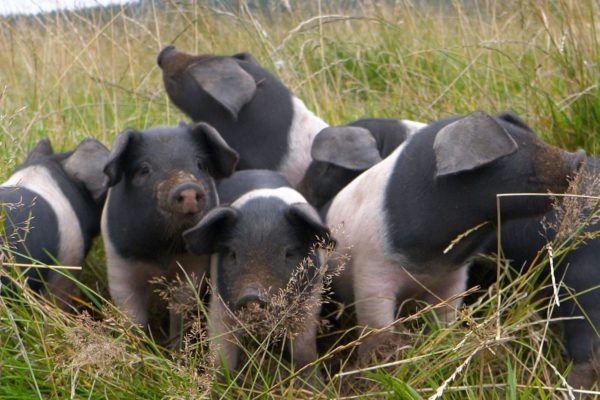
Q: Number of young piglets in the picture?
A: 7